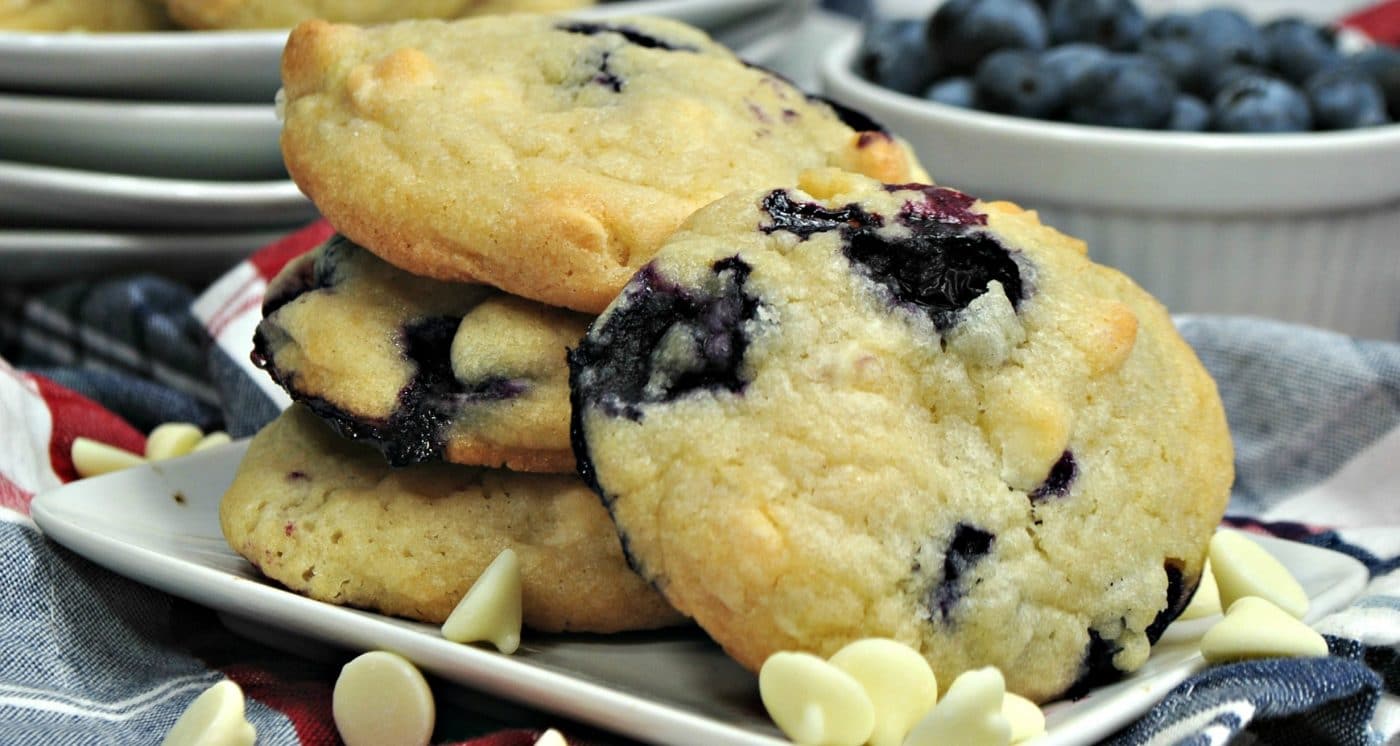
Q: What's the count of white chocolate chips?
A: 14